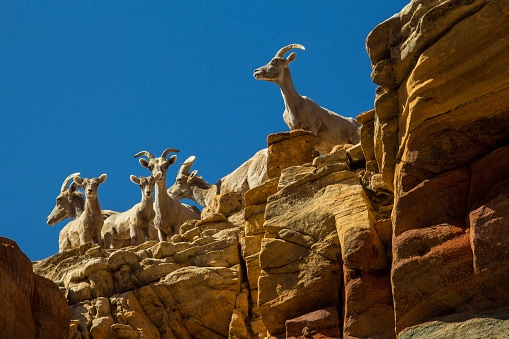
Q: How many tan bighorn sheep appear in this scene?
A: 6